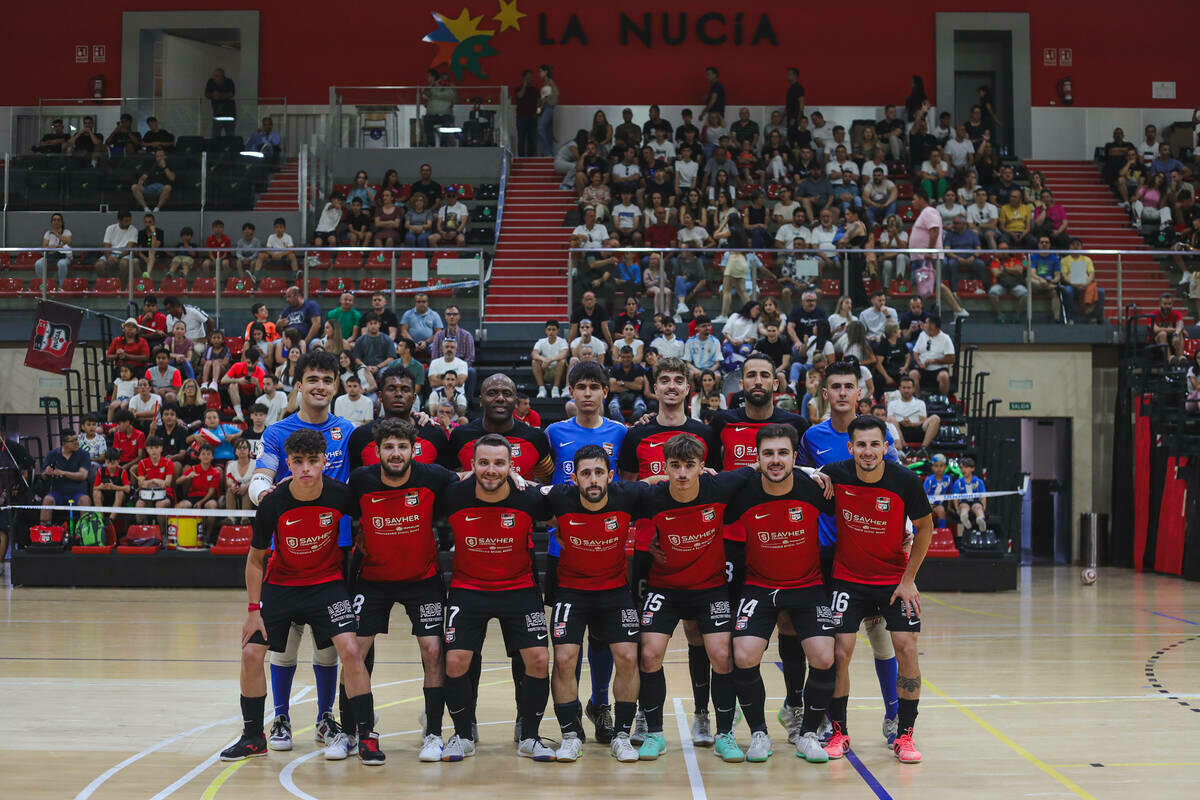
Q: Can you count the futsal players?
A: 14